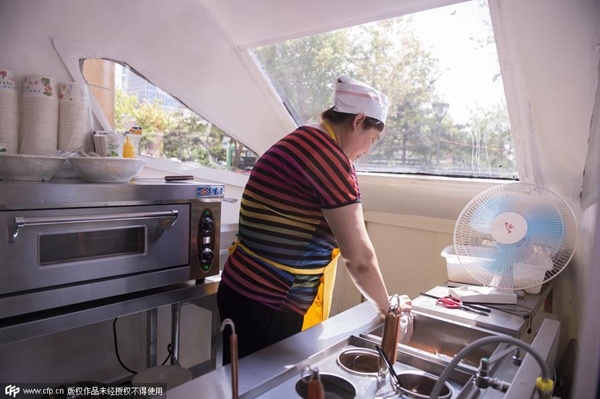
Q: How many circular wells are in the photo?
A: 3